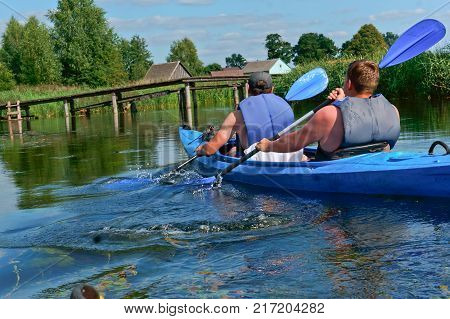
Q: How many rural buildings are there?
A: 3